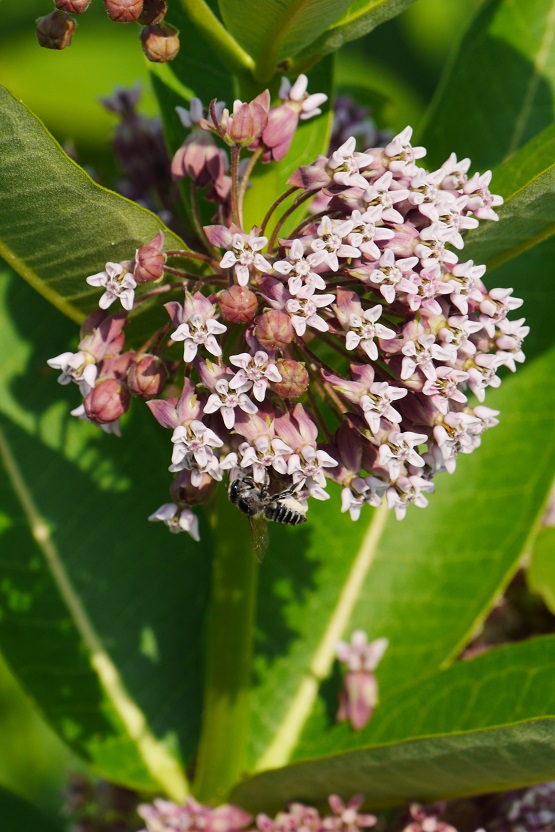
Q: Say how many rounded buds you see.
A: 11